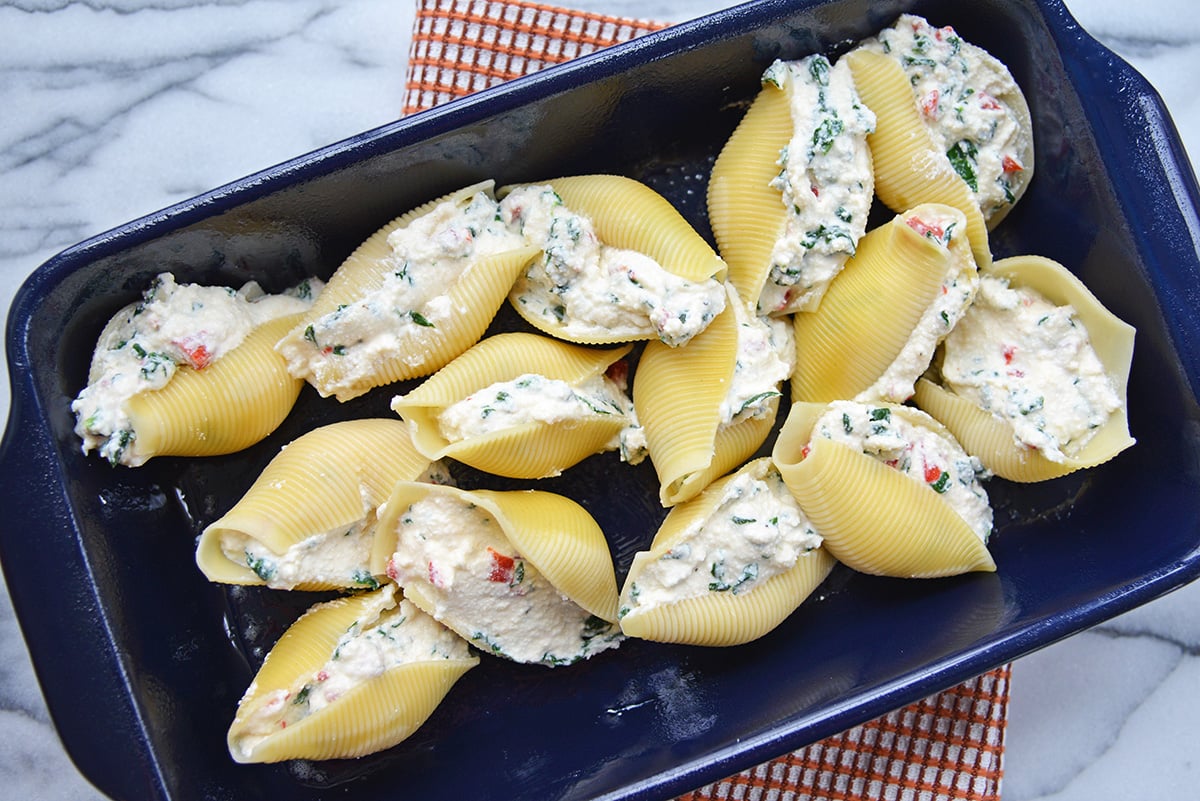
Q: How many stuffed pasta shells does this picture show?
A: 14